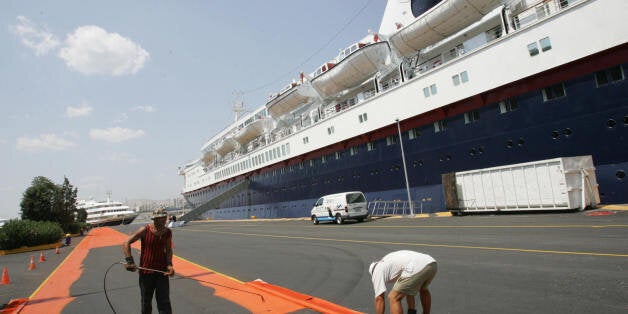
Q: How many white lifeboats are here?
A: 6